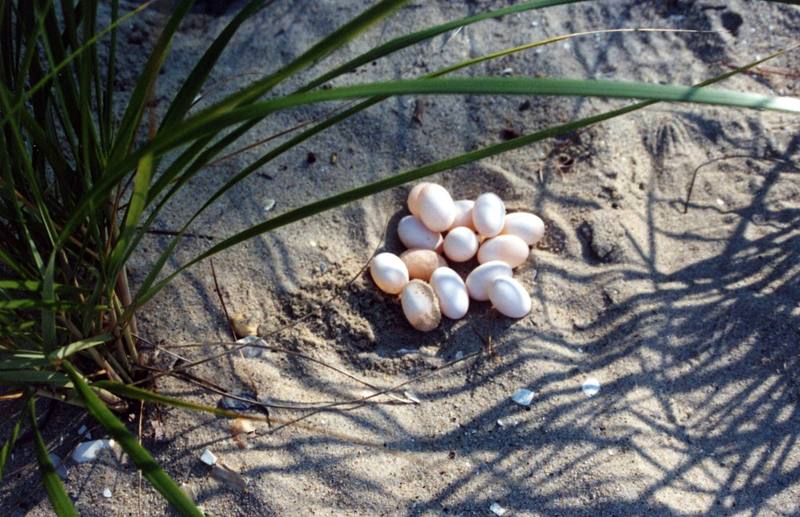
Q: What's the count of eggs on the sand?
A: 14